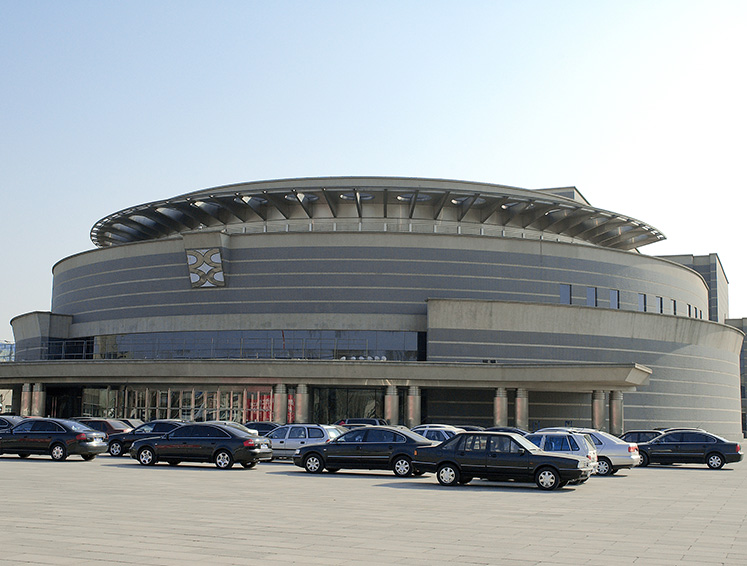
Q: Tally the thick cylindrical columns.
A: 10